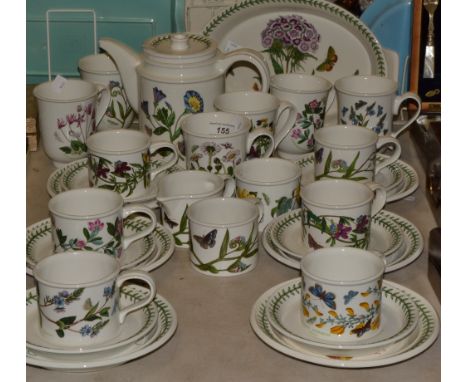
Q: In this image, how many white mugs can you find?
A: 14